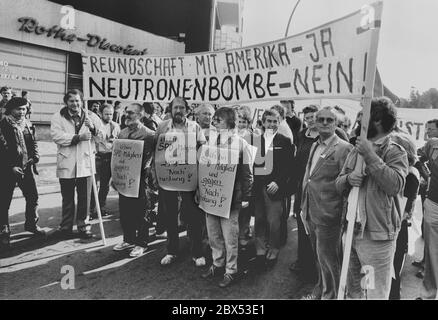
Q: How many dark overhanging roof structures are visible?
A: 1